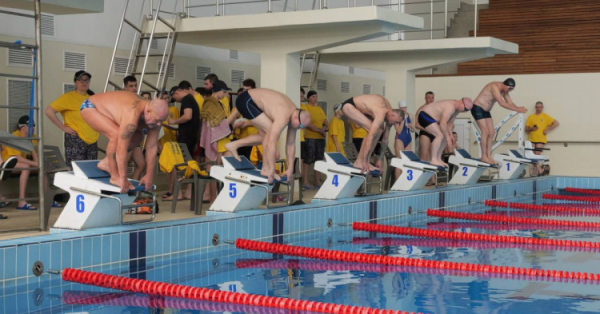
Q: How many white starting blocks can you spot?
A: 6